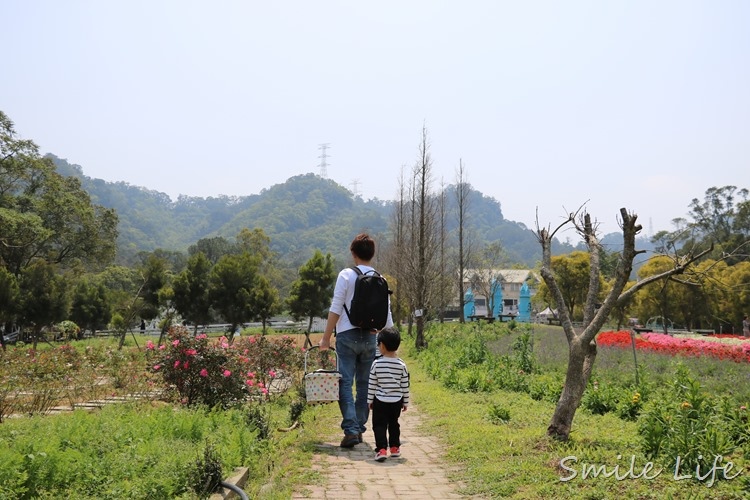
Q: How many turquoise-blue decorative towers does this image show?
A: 3